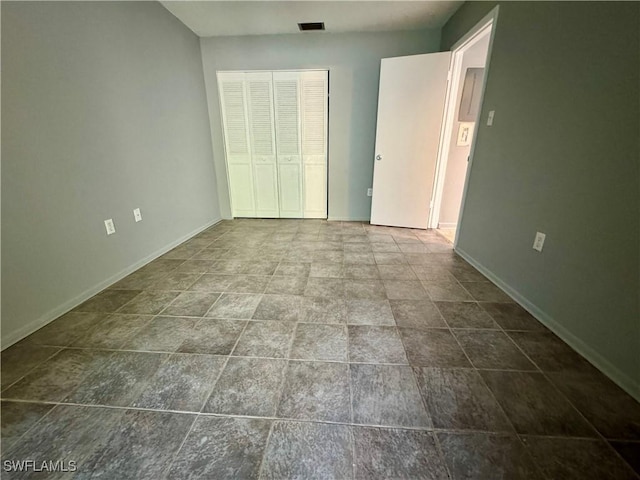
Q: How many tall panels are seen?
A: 4